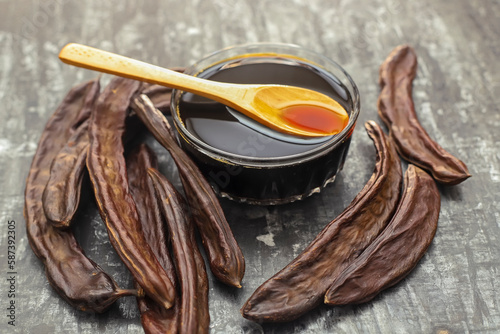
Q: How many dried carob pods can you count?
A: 10